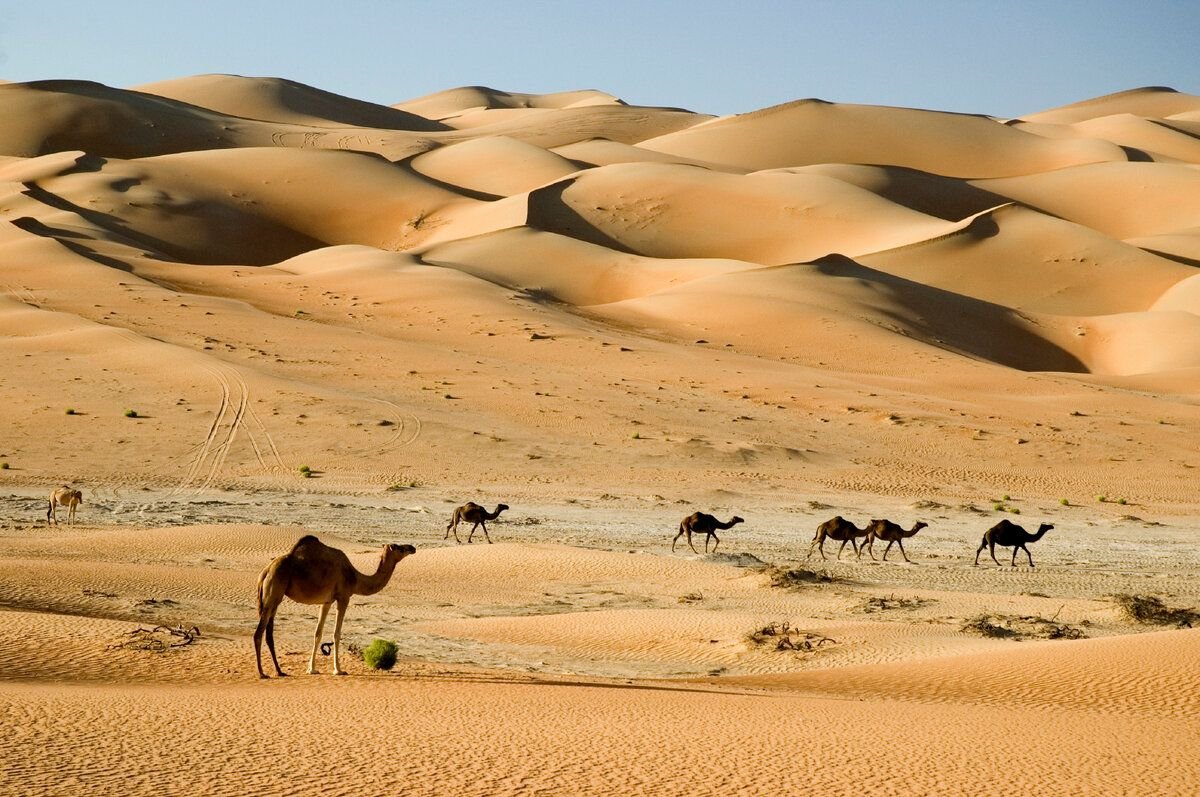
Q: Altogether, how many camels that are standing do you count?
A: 2